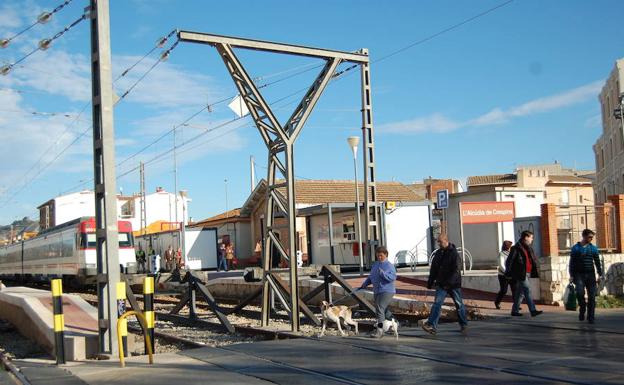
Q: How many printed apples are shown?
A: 0